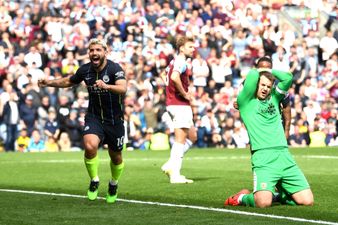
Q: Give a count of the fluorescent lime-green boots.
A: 2